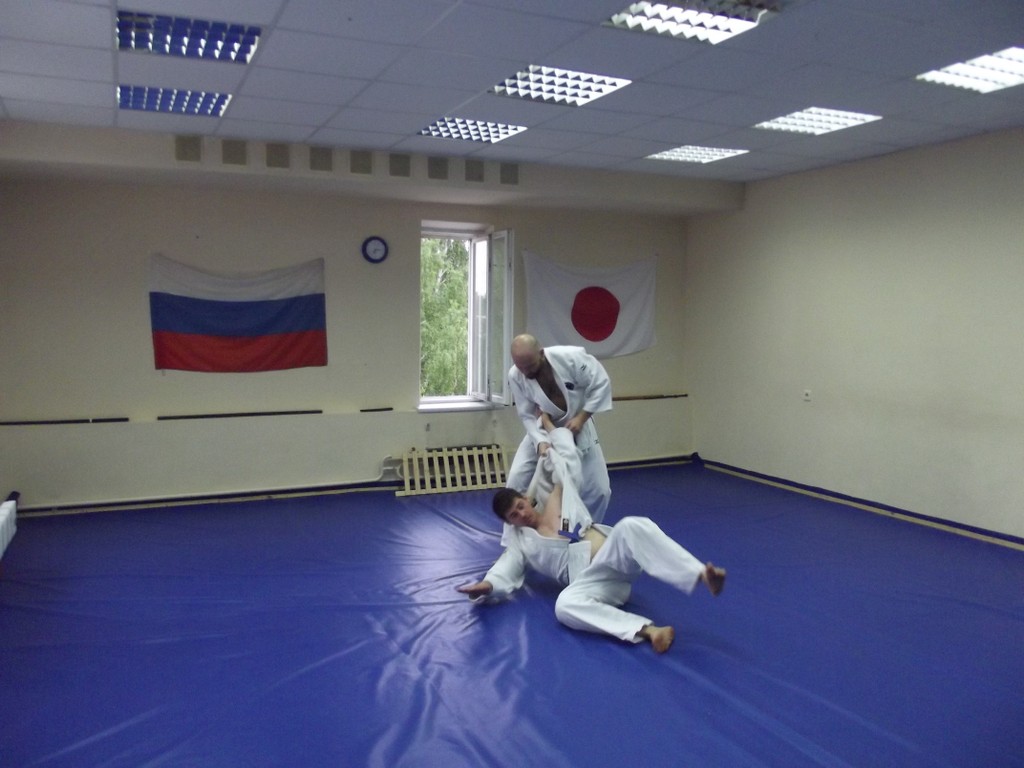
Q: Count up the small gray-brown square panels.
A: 9